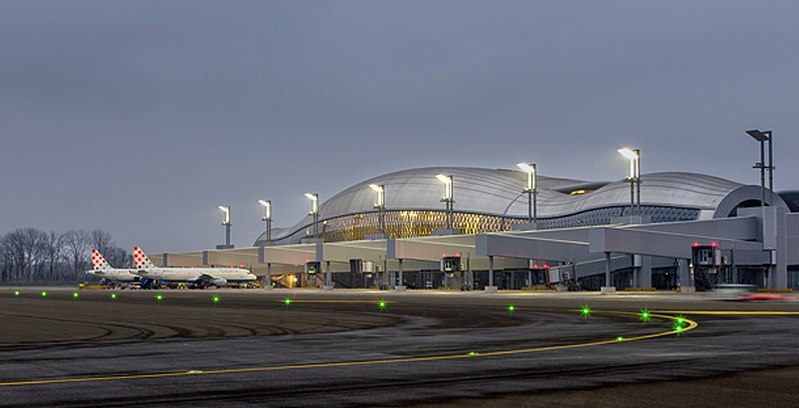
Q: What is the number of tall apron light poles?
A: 8